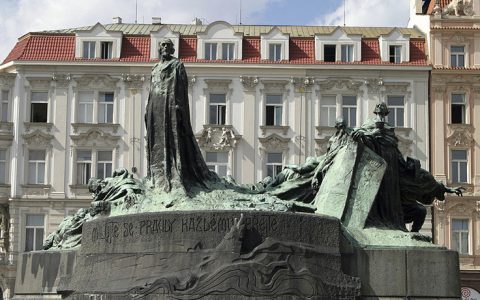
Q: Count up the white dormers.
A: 6